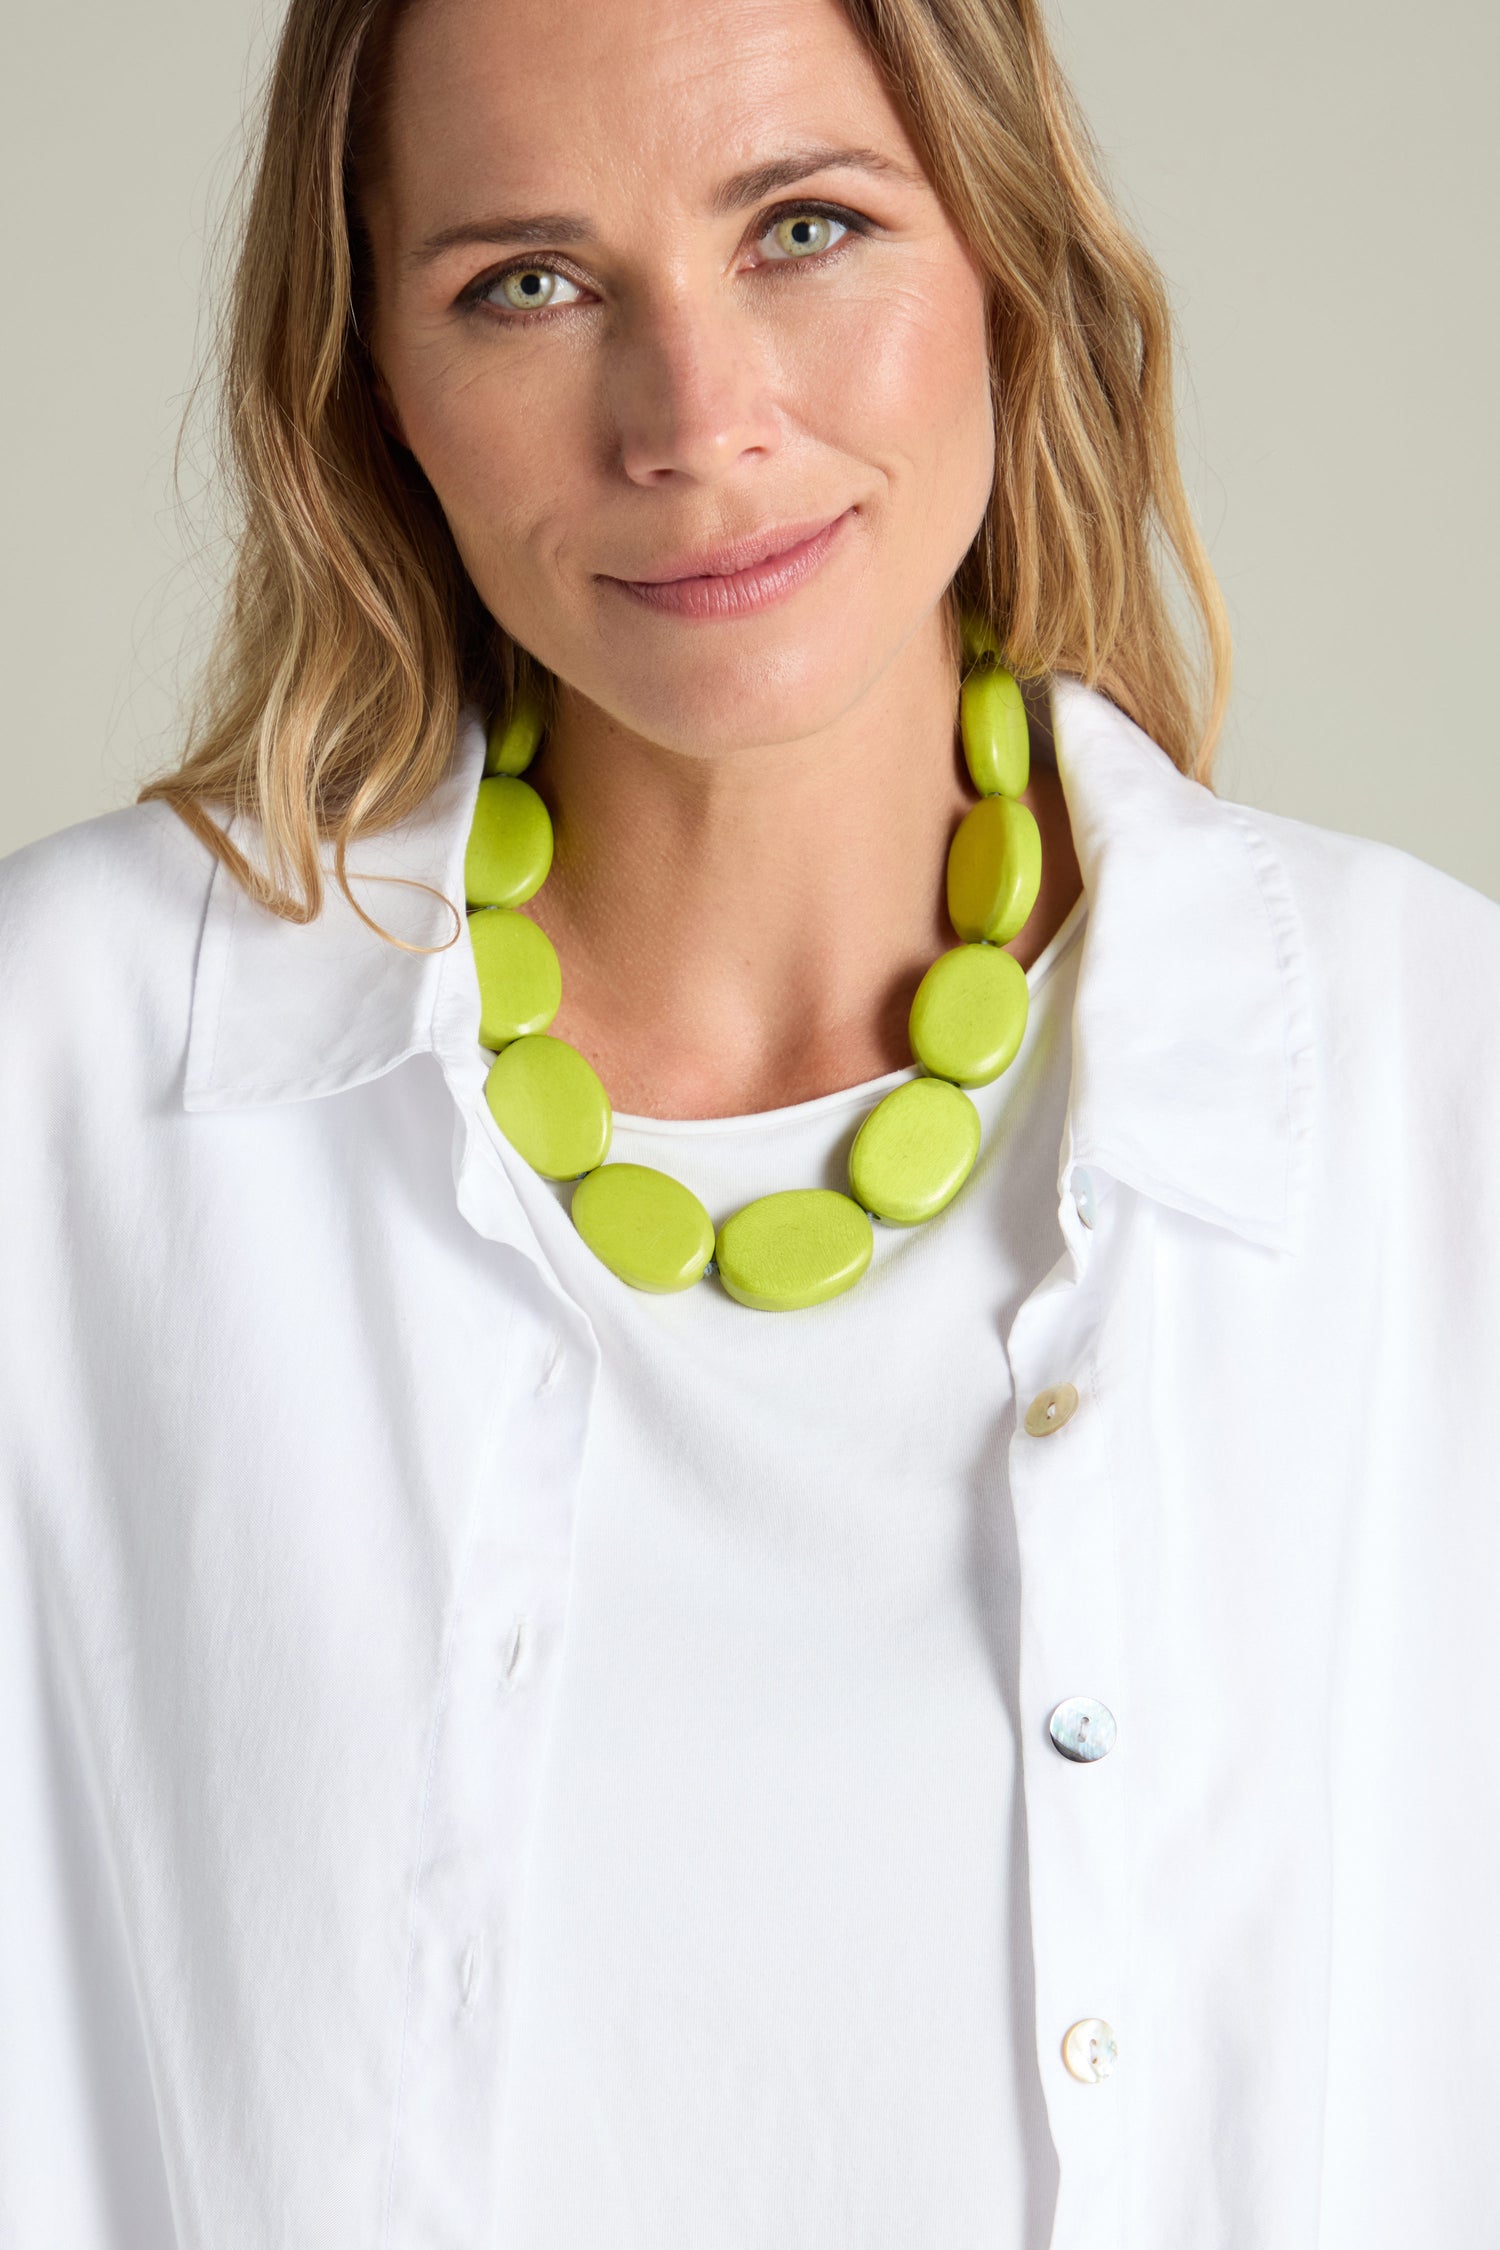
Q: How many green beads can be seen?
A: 11